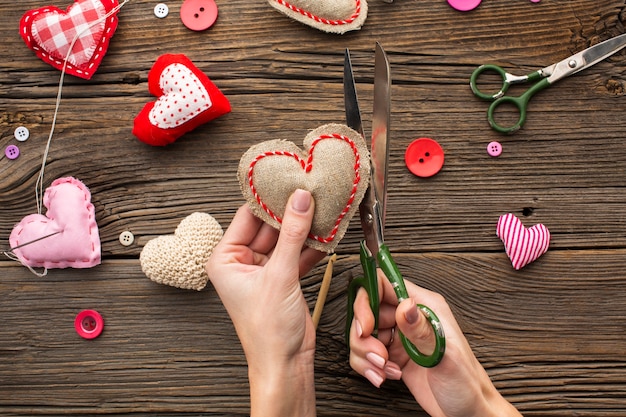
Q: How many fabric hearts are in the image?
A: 7